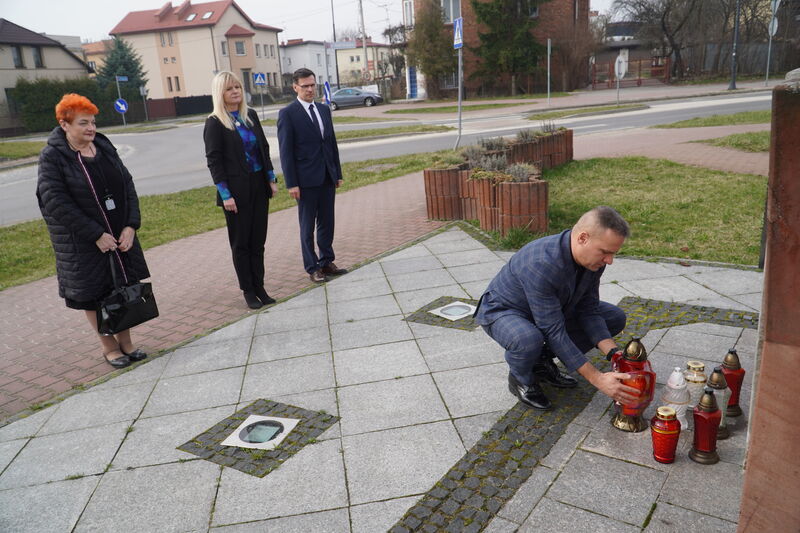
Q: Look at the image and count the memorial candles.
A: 7